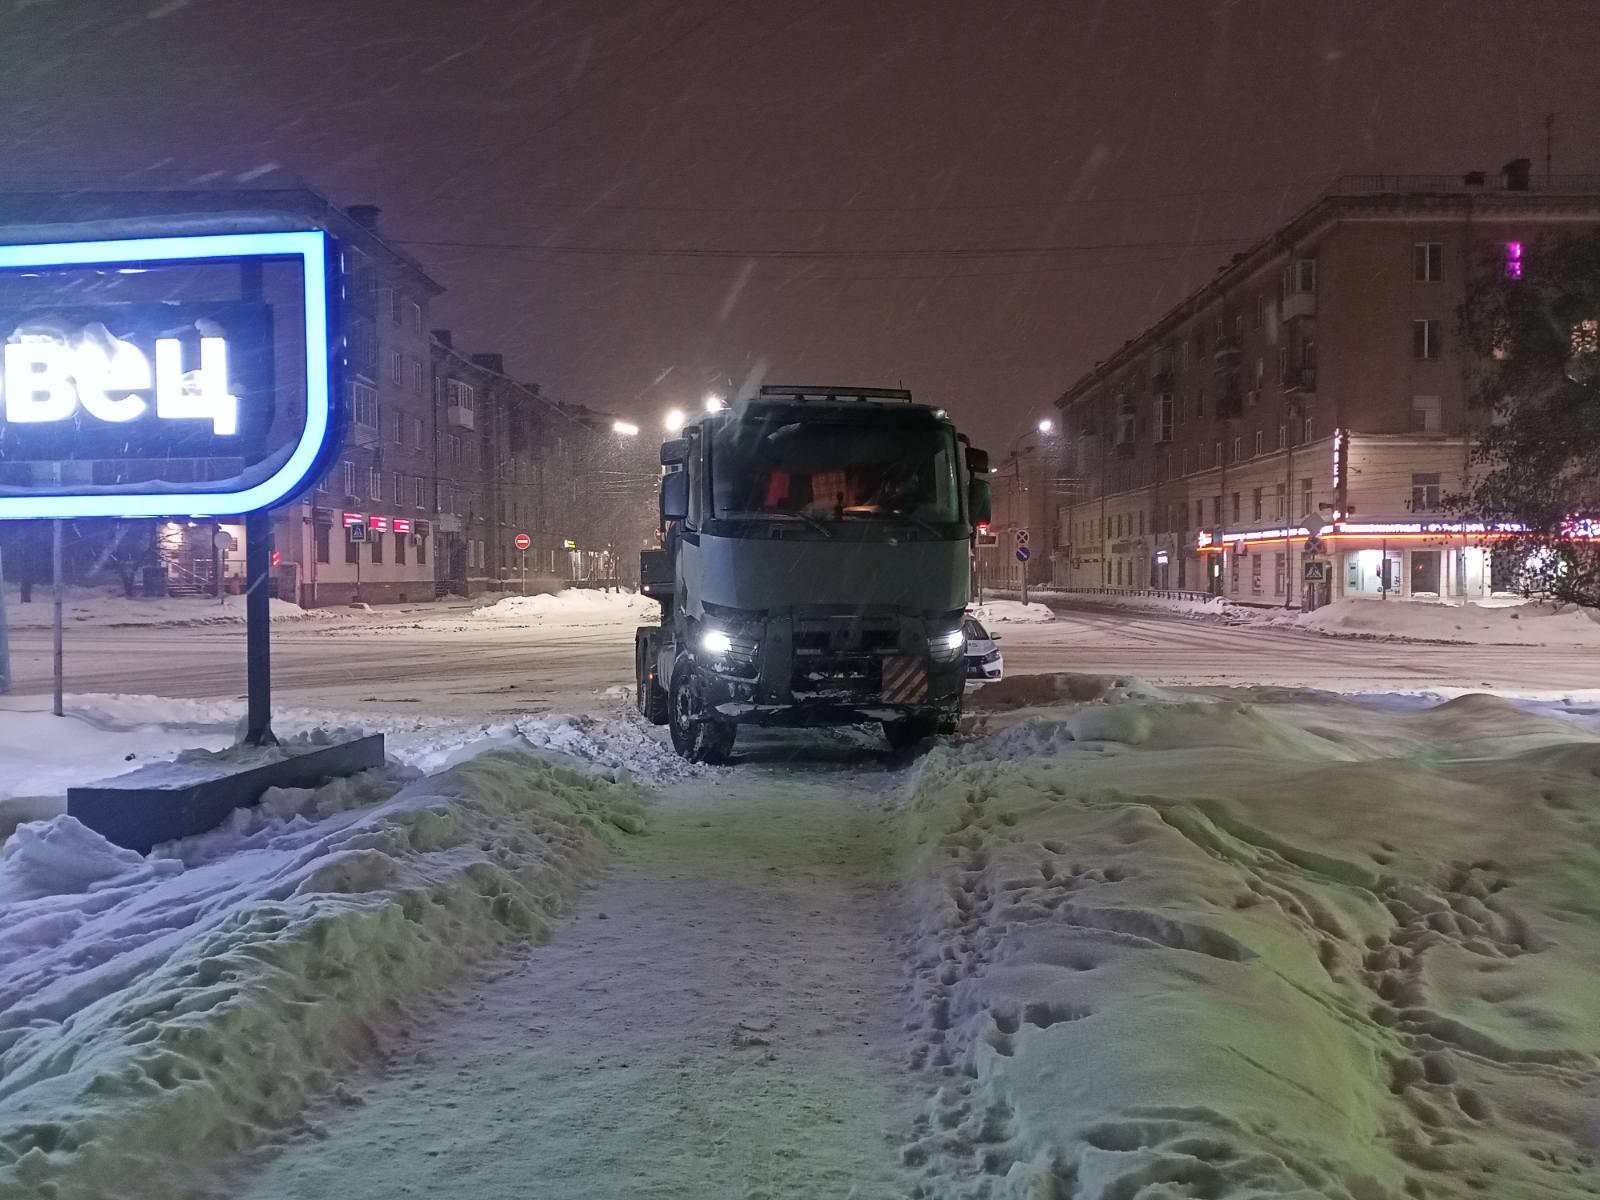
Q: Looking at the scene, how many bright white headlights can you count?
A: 2